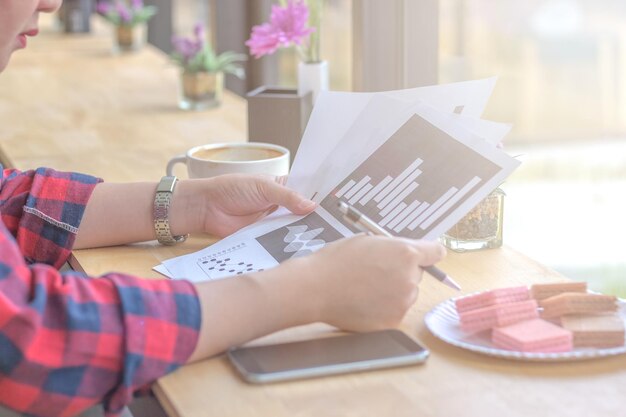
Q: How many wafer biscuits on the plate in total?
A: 6